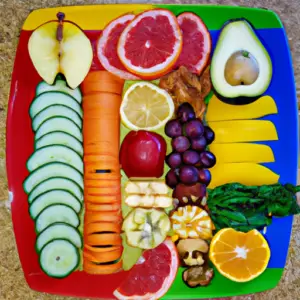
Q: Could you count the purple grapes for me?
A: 12